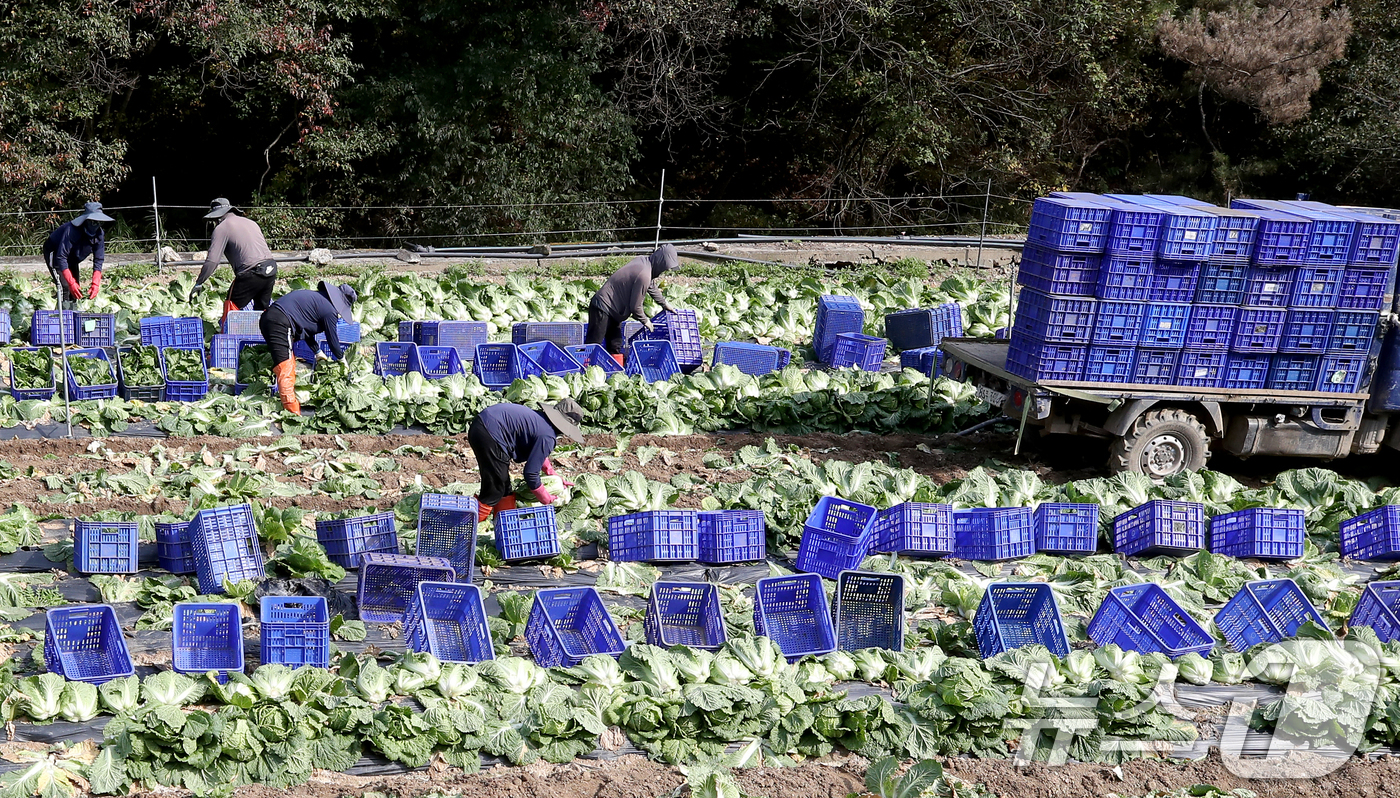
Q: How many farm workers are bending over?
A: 5